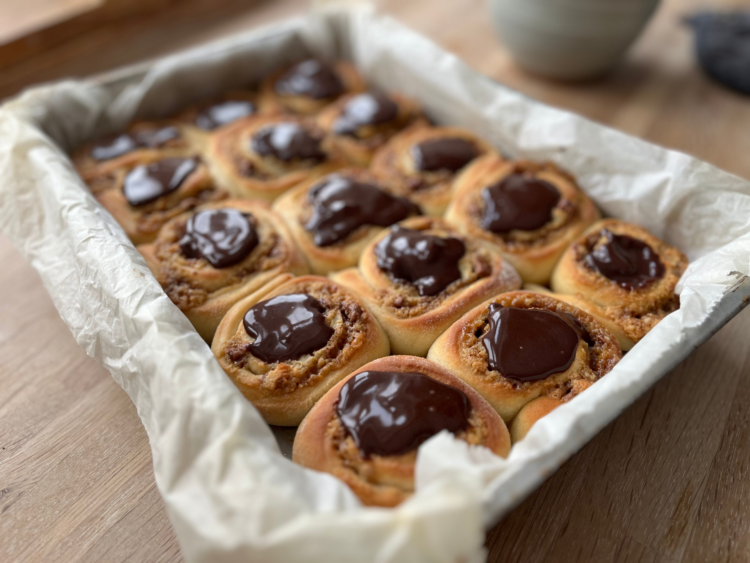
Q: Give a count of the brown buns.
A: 15